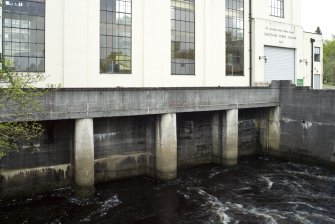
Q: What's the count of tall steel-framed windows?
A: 4